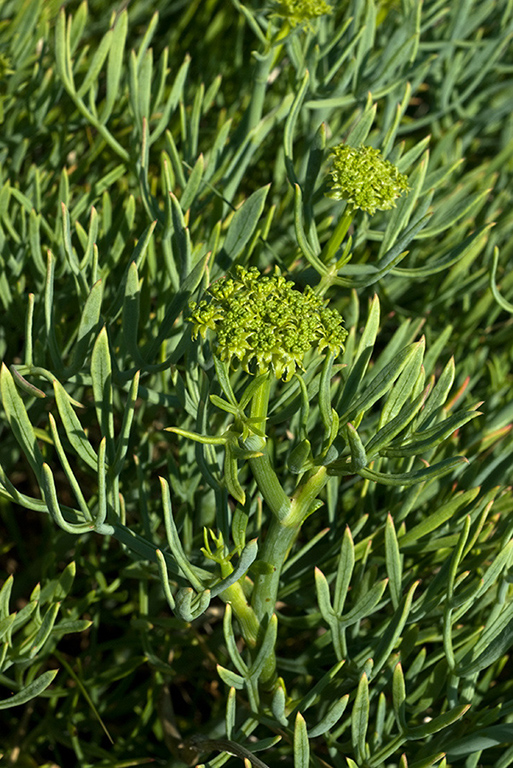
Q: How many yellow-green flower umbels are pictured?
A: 3